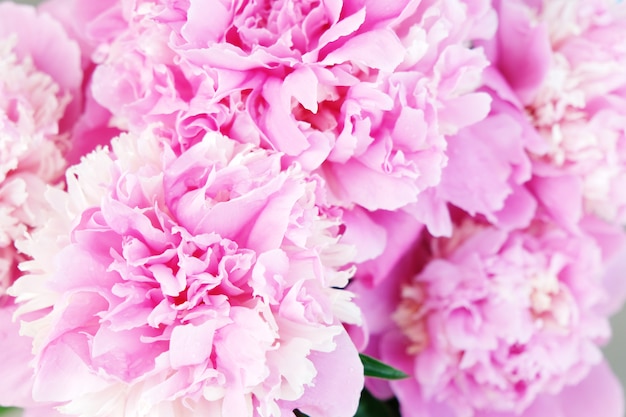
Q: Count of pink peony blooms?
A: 5